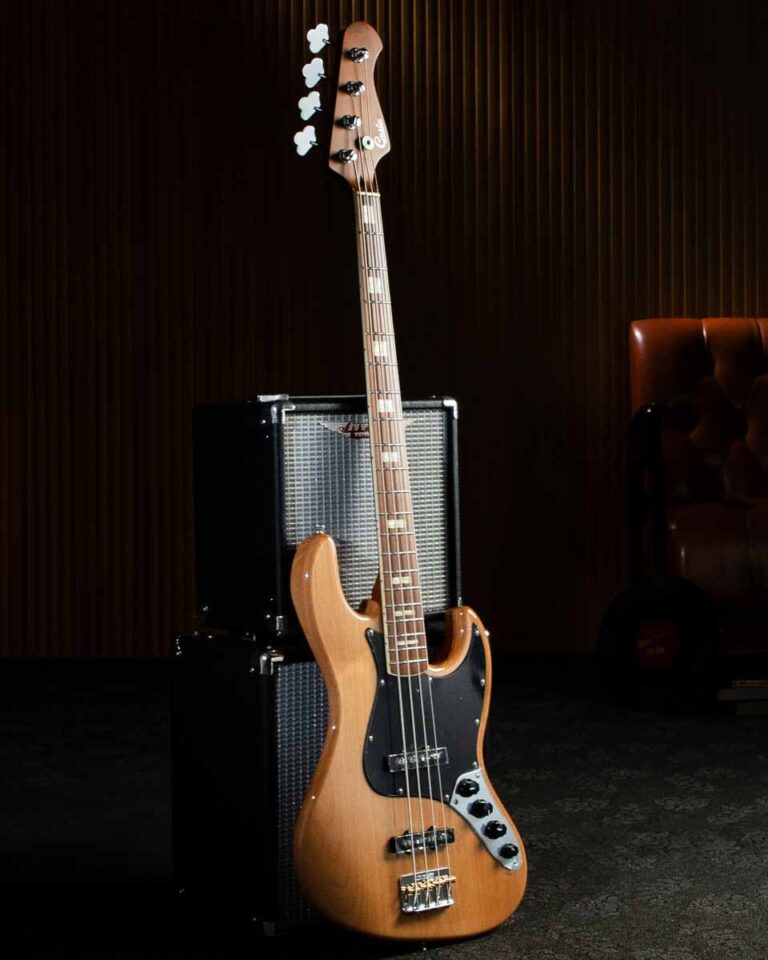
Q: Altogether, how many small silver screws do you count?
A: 13